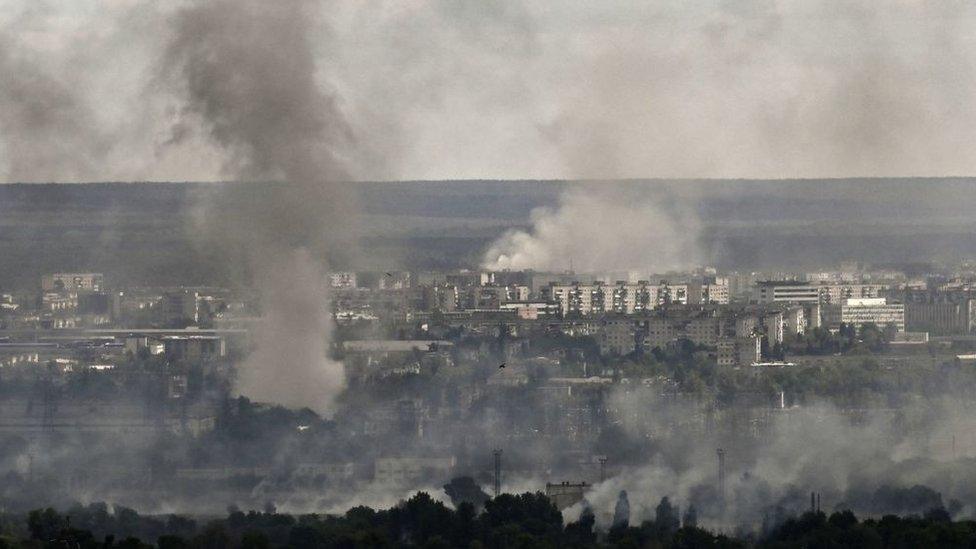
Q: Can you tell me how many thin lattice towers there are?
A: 3